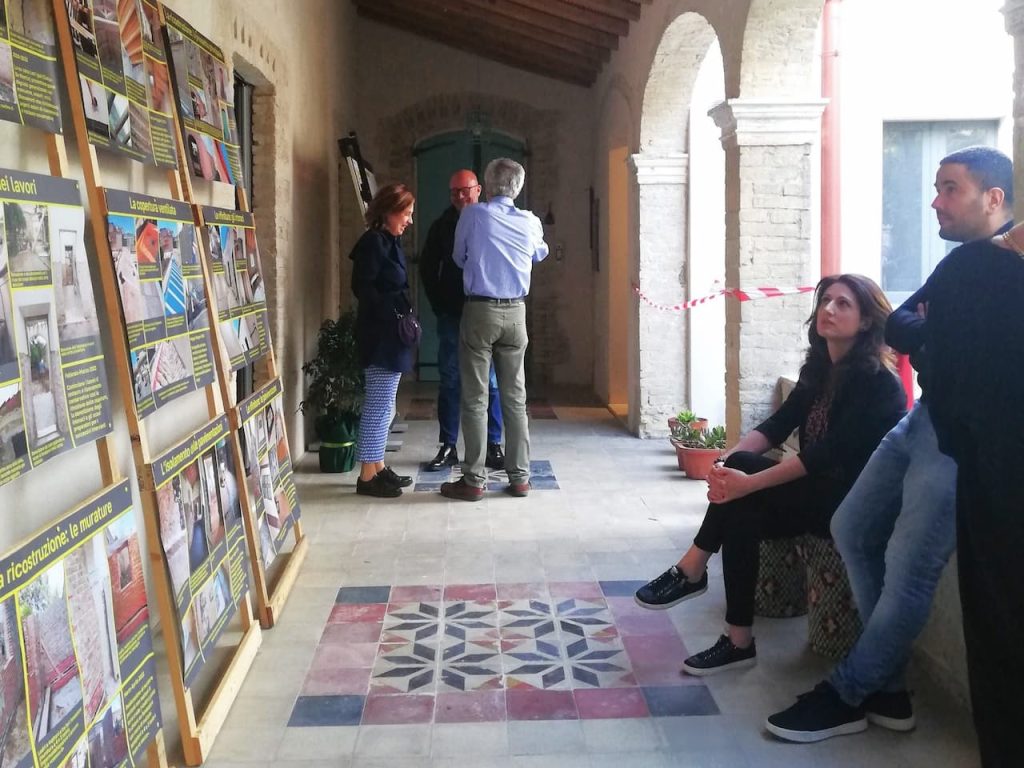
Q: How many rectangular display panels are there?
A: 9